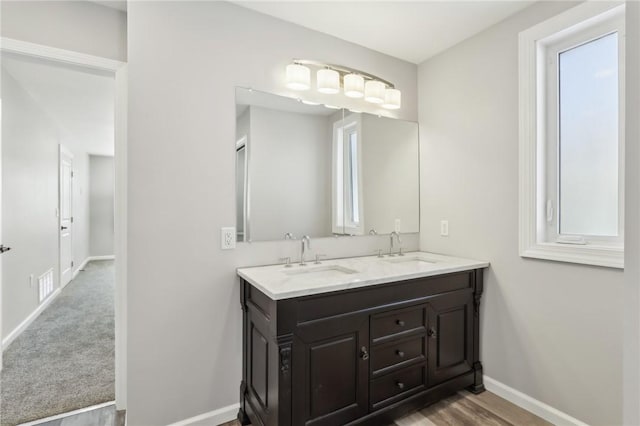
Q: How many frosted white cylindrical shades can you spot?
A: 5